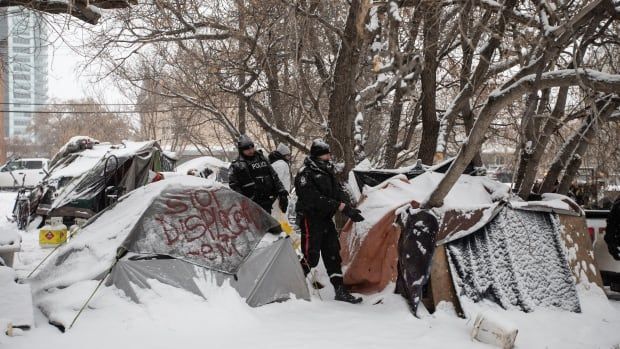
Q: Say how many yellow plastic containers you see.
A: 1